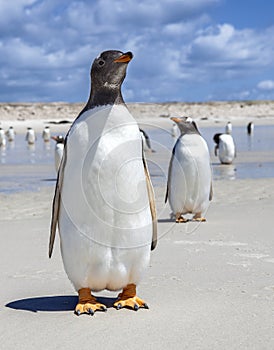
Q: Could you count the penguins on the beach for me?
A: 12